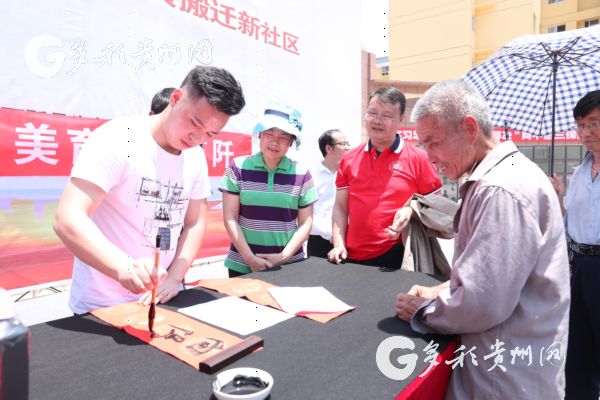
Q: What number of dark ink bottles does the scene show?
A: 1